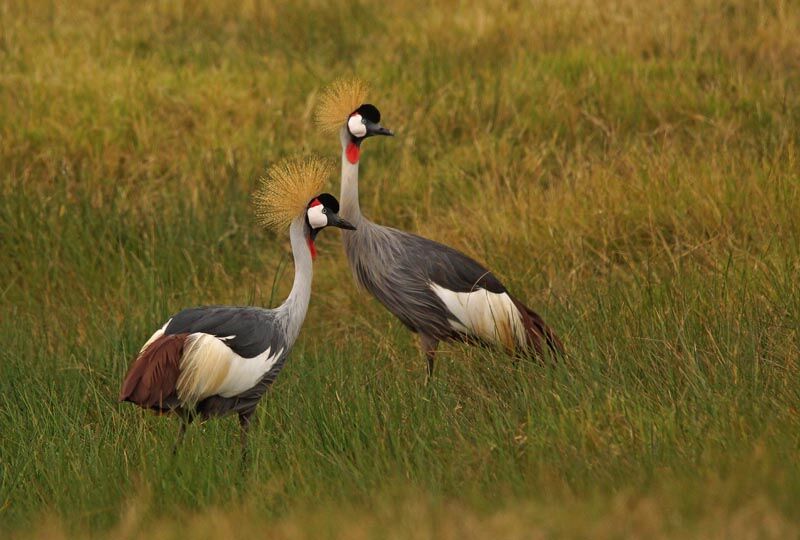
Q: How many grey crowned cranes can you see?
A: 2